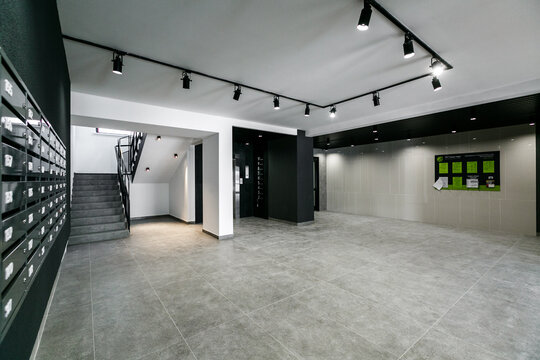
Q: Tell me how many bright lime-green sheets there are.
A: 5